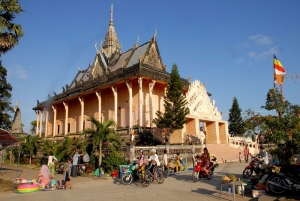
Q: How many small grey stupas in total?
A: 1